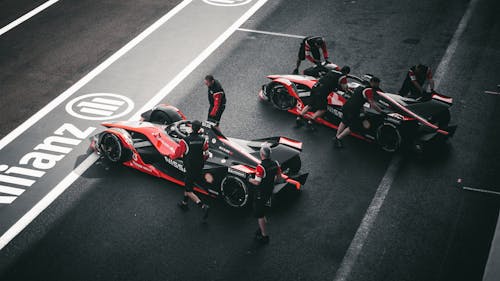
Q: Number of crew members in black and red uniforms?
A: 7